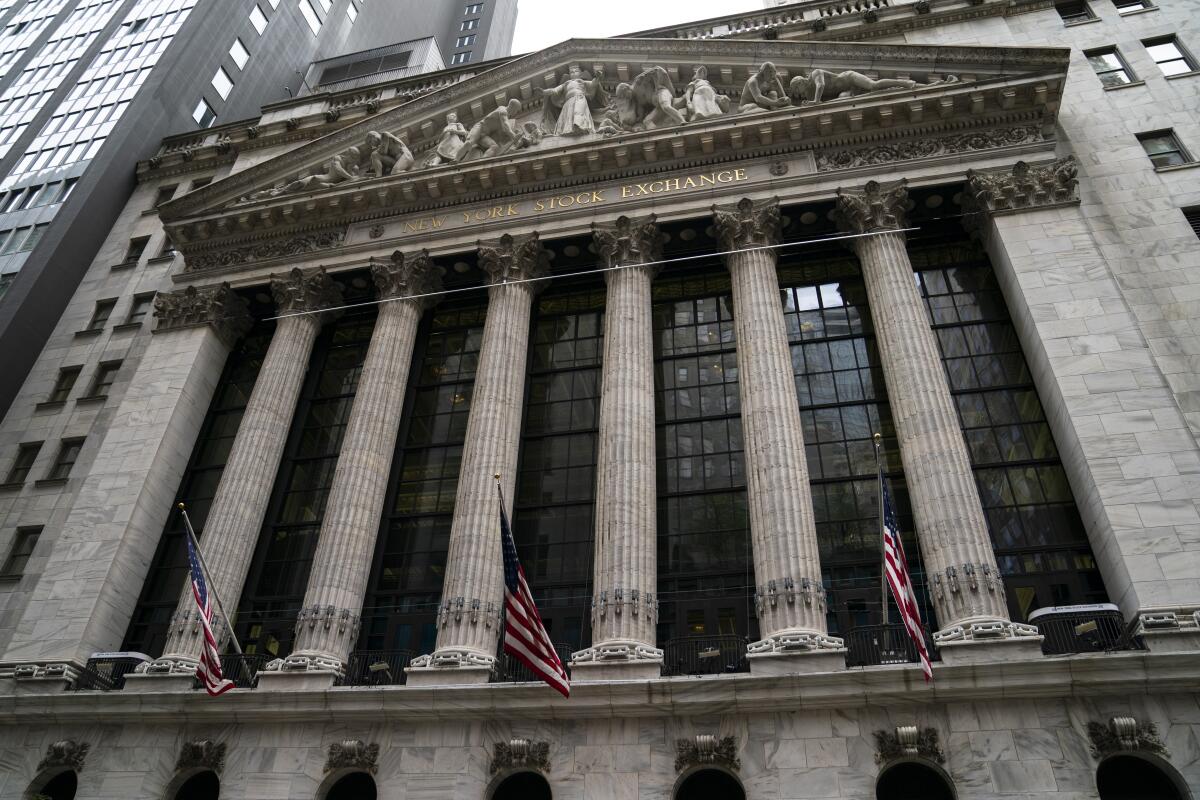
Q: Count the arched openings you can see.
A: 7